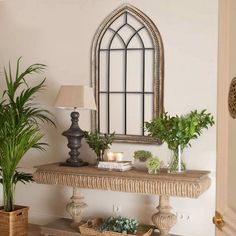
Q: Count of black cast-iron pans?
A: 0